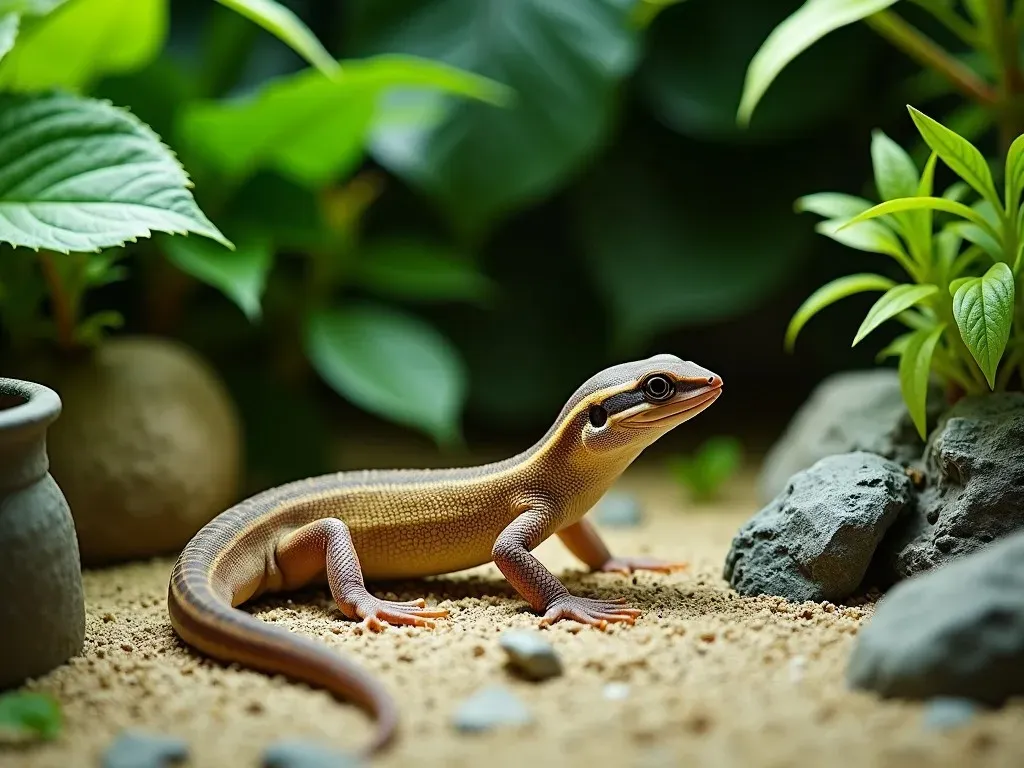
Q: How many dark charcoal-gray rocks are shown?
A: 4